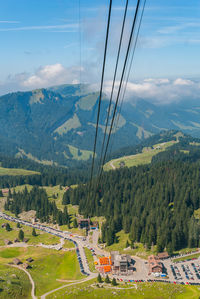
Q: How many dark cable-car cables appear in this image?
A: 4